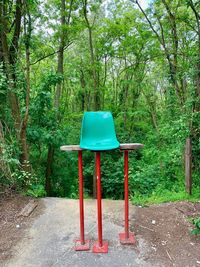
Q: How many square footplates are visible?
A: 3